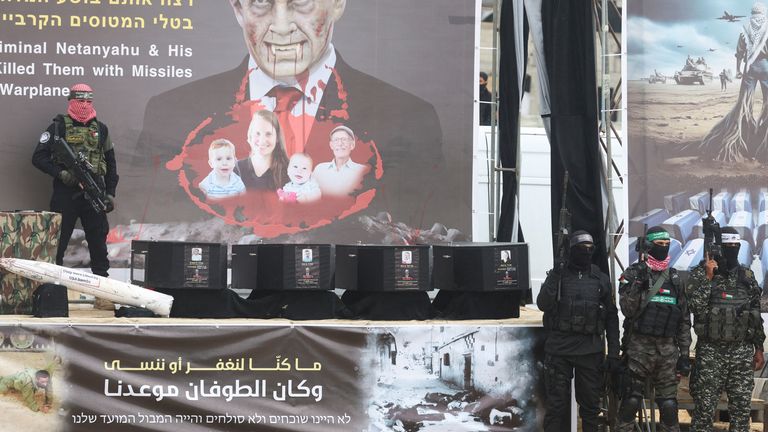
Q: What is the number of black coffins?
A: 4